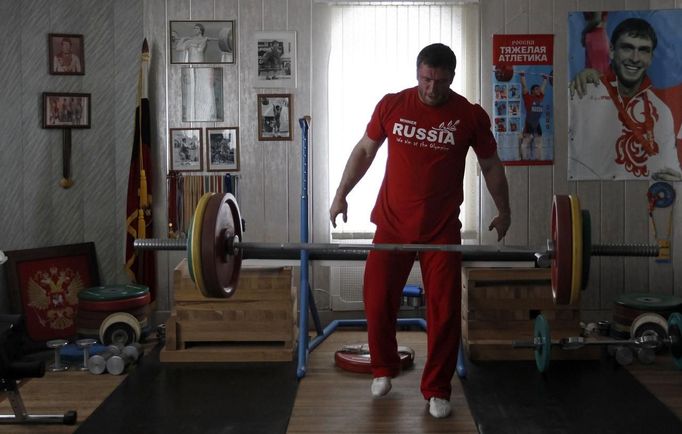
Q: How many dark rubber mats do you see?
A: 2